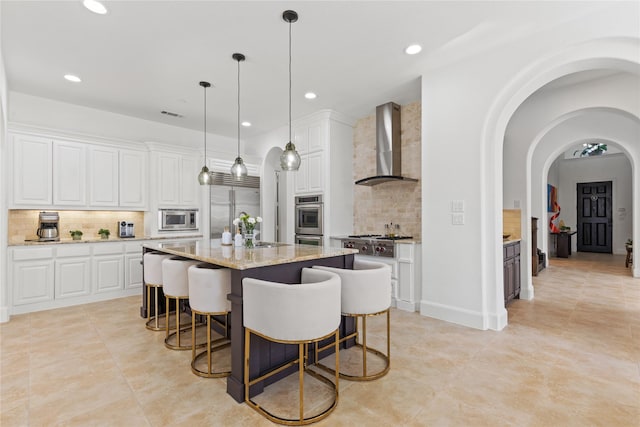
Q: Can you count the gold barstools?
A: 5